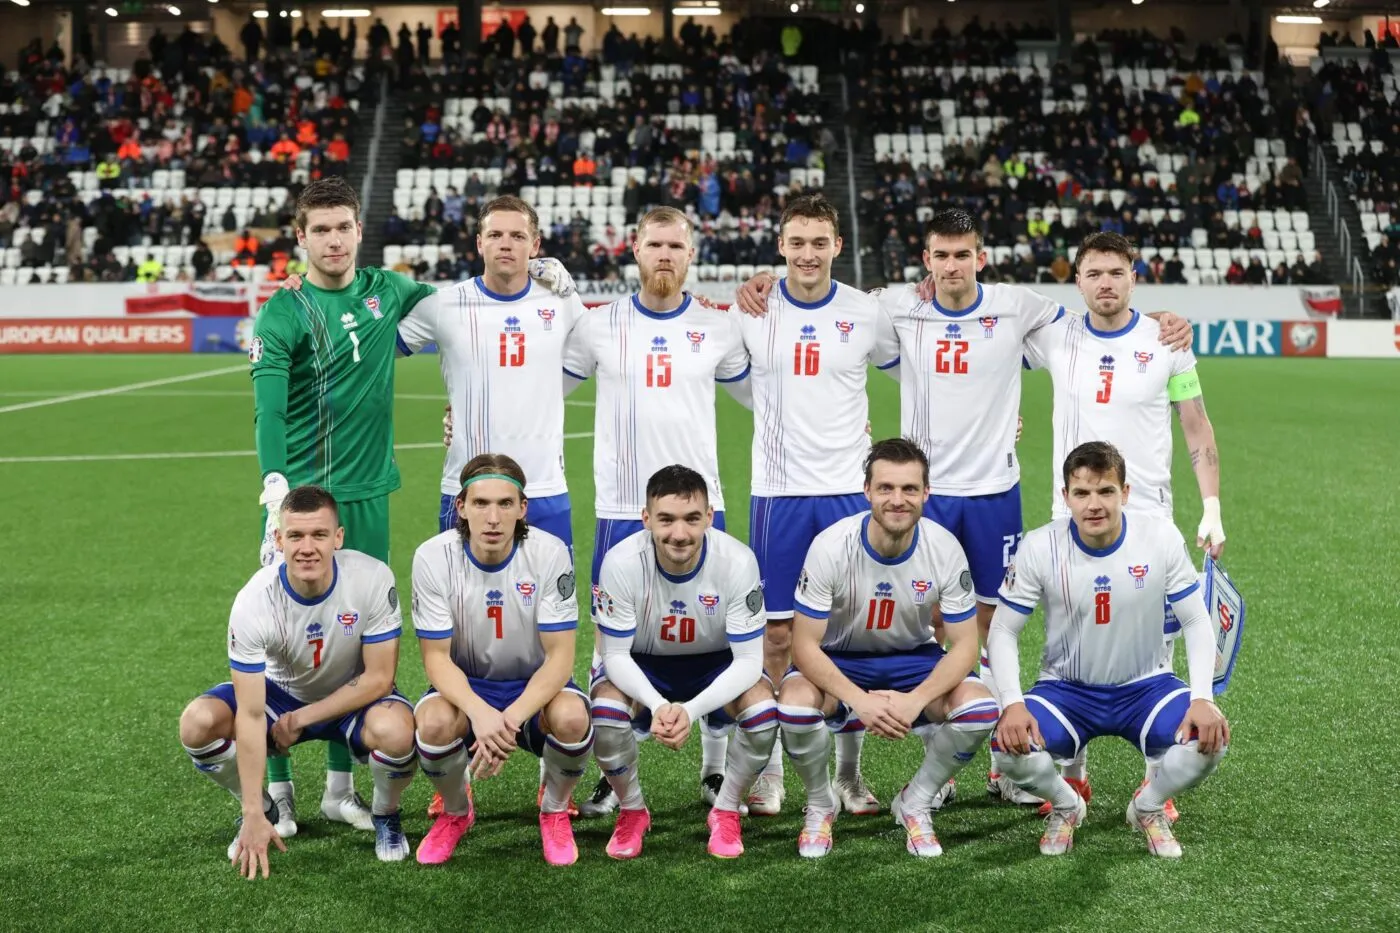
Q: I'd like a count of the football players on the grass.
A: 11